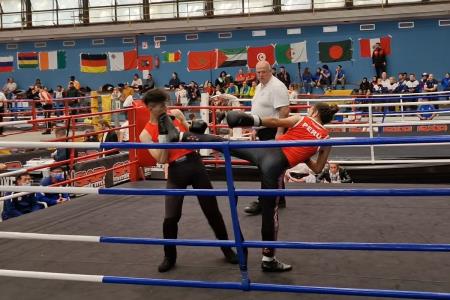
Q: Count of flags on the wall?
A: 12